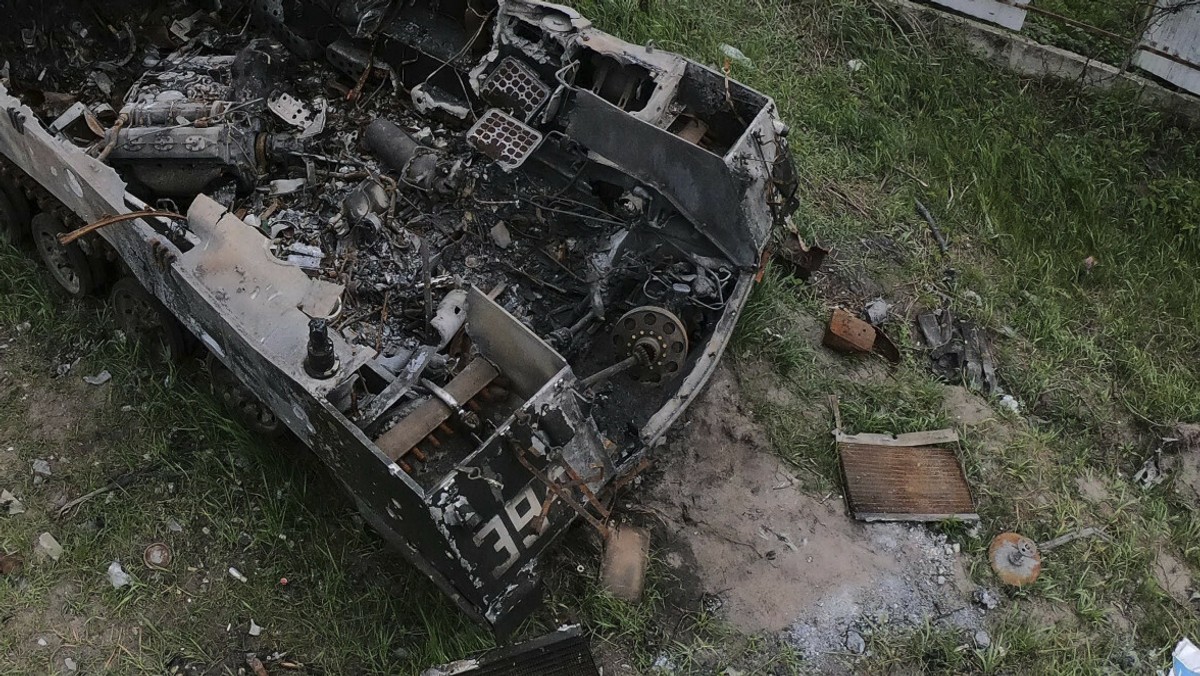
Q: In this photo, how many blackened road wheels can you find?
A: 4